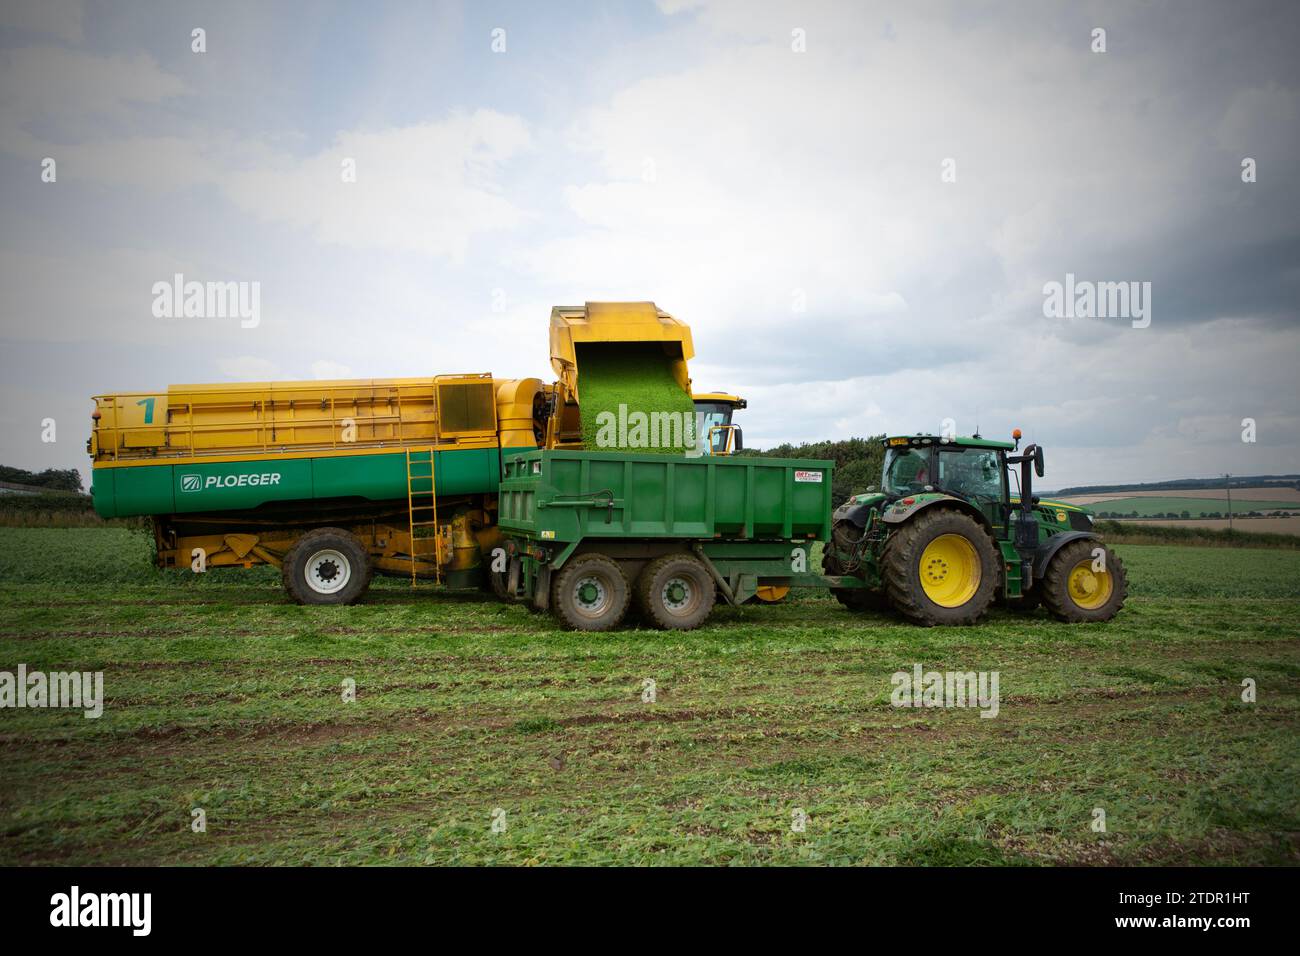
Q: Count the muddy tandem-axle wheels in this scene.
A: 2